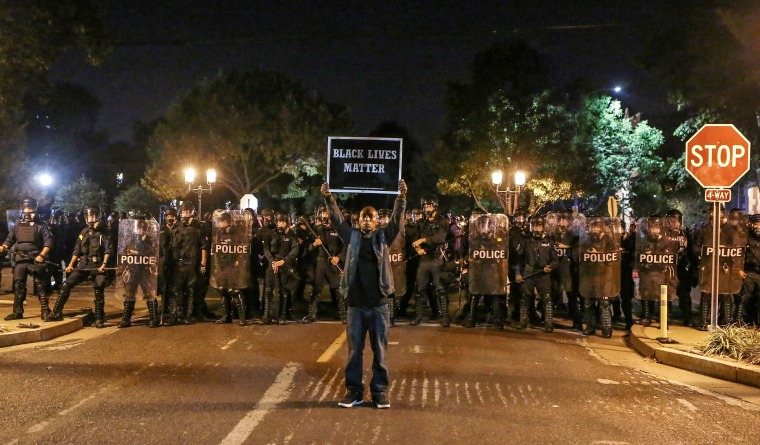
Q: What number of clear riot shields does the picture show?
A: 8